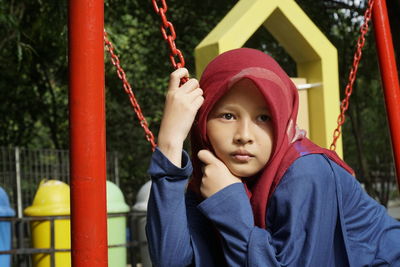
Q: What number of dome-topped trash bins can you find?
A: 4